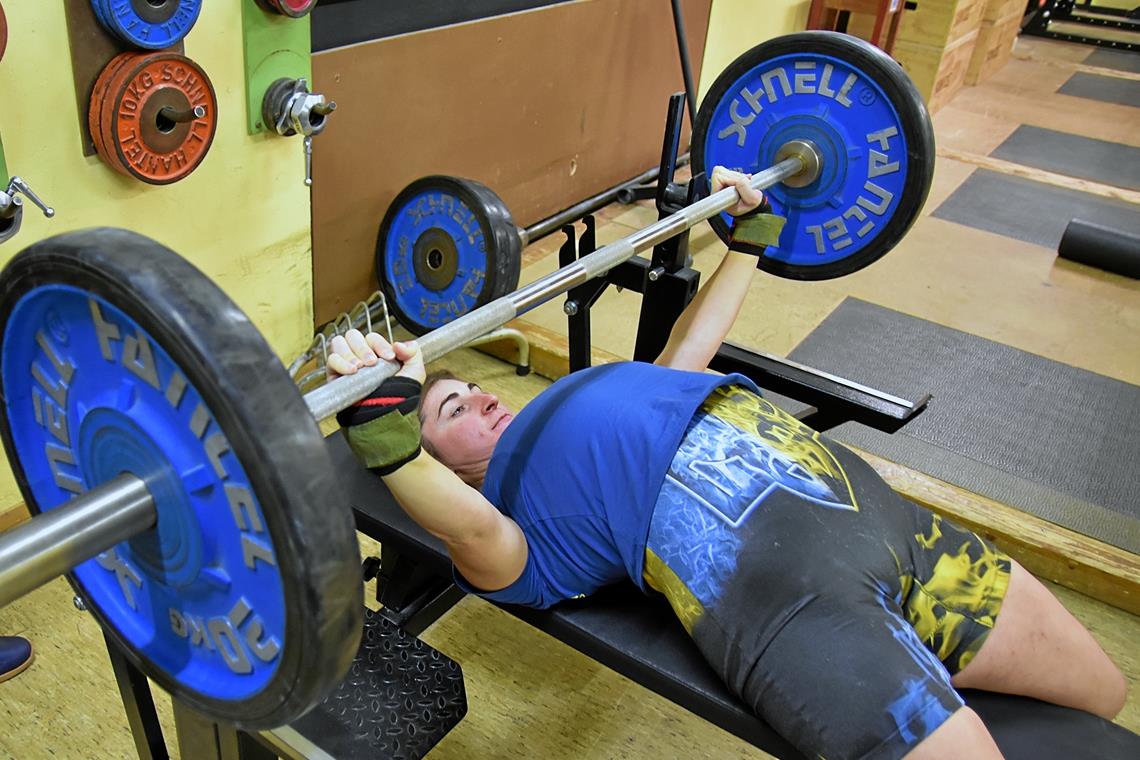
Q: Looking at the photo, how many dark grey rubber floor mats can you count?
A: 5